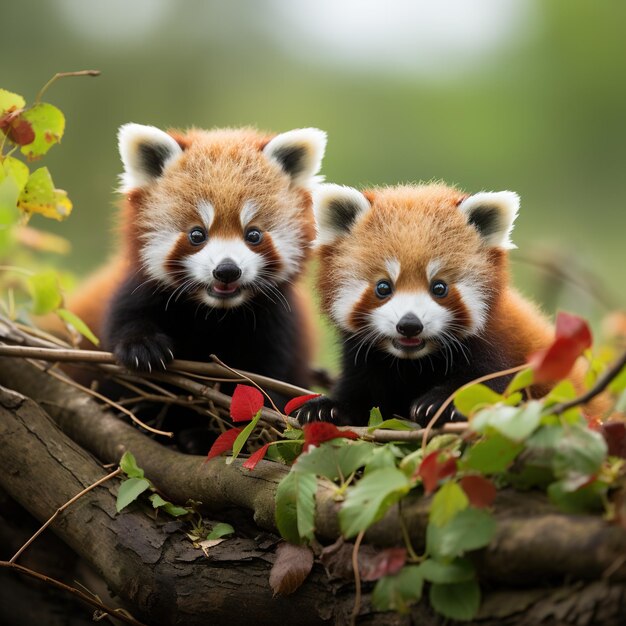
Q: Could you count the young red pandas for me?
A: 2